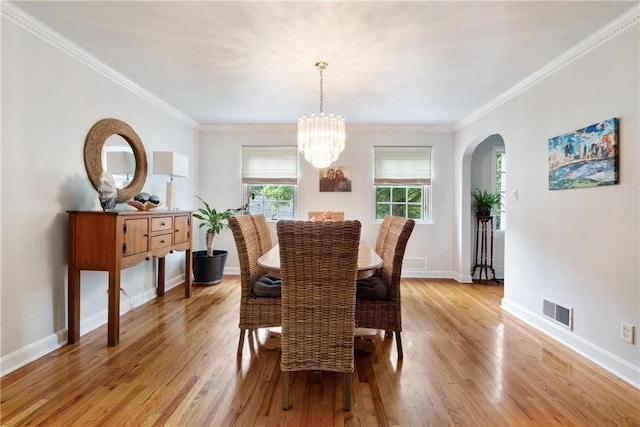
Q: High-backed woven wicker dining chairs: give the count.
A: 6